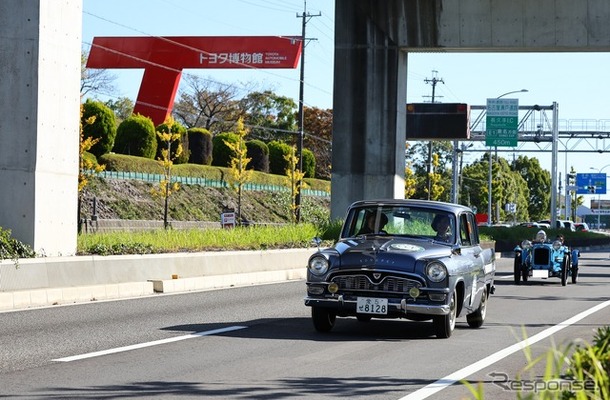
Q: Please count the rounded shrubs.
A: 8